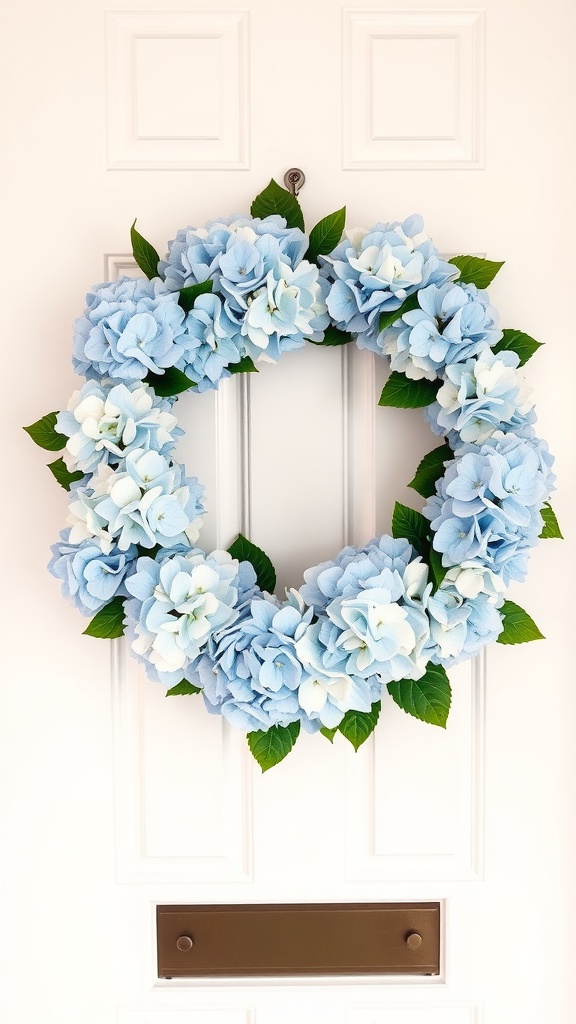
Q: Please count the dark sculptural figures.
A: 0